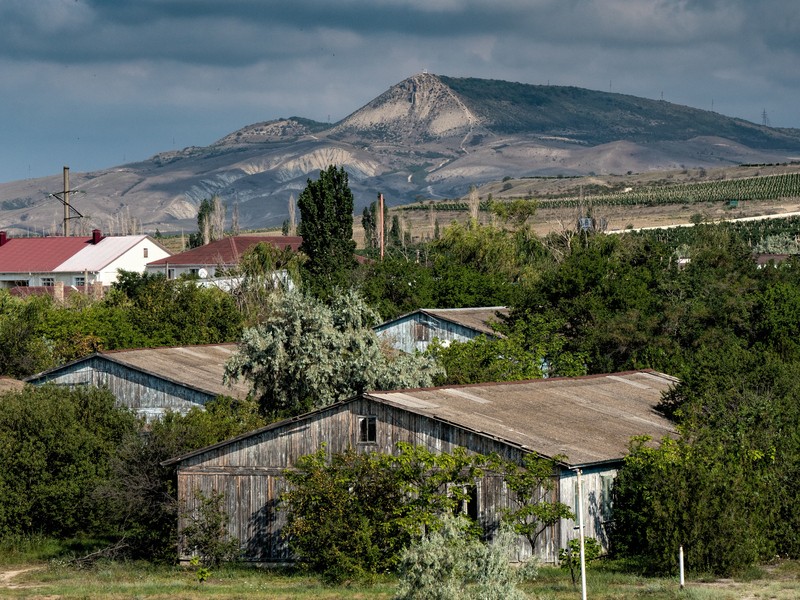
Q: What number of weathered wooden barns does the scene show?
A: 3